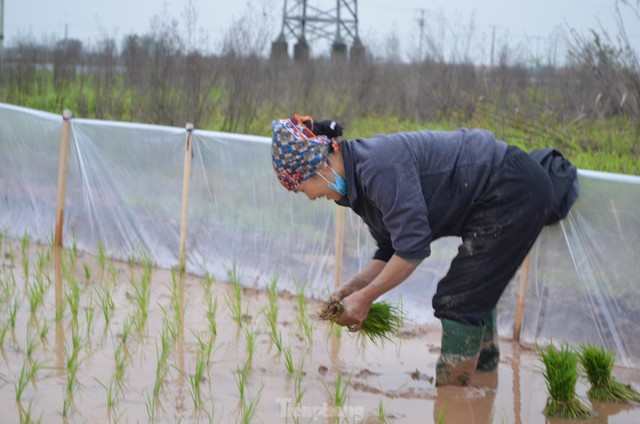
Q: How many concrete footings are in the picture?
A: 4